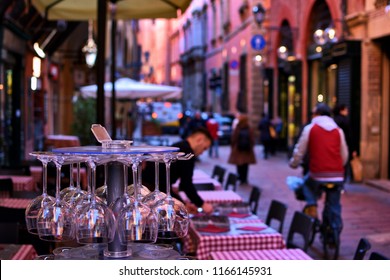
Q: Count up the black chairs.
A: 7